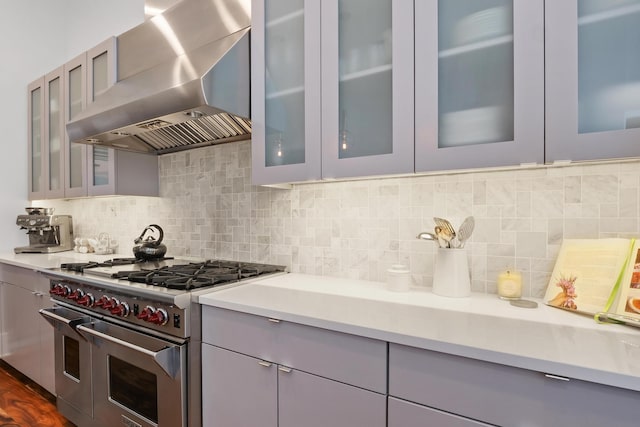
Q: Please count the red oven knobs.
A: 9